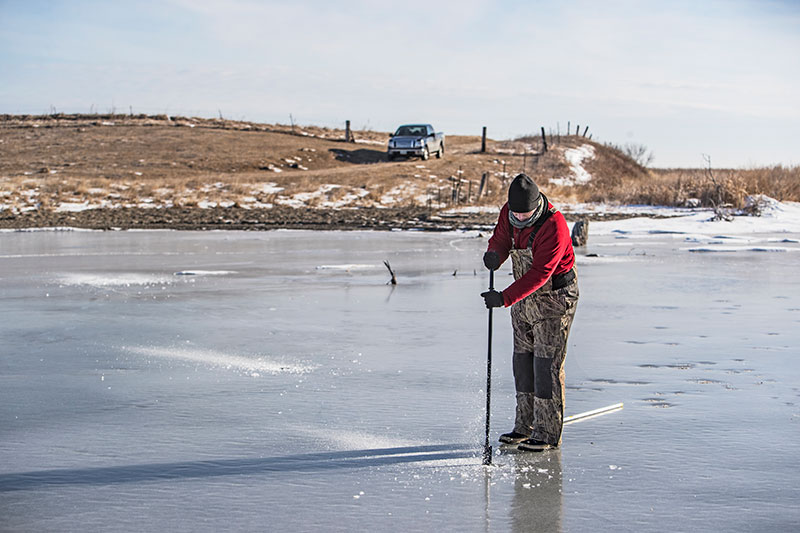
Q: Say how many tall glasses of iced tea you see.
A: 0